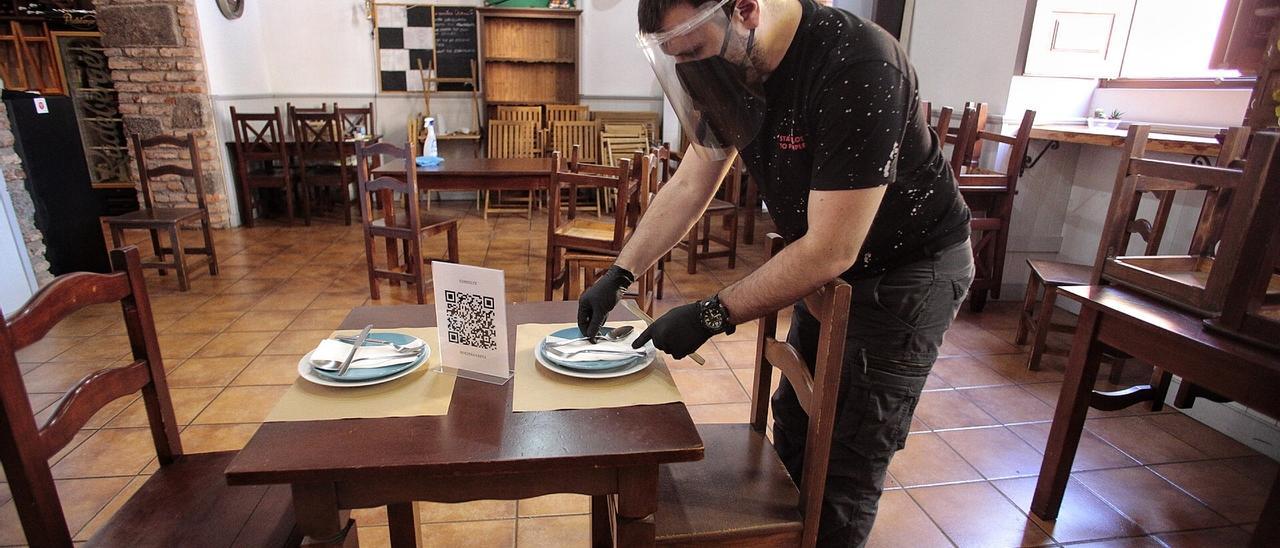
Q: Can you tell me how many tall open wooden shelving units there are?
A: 1